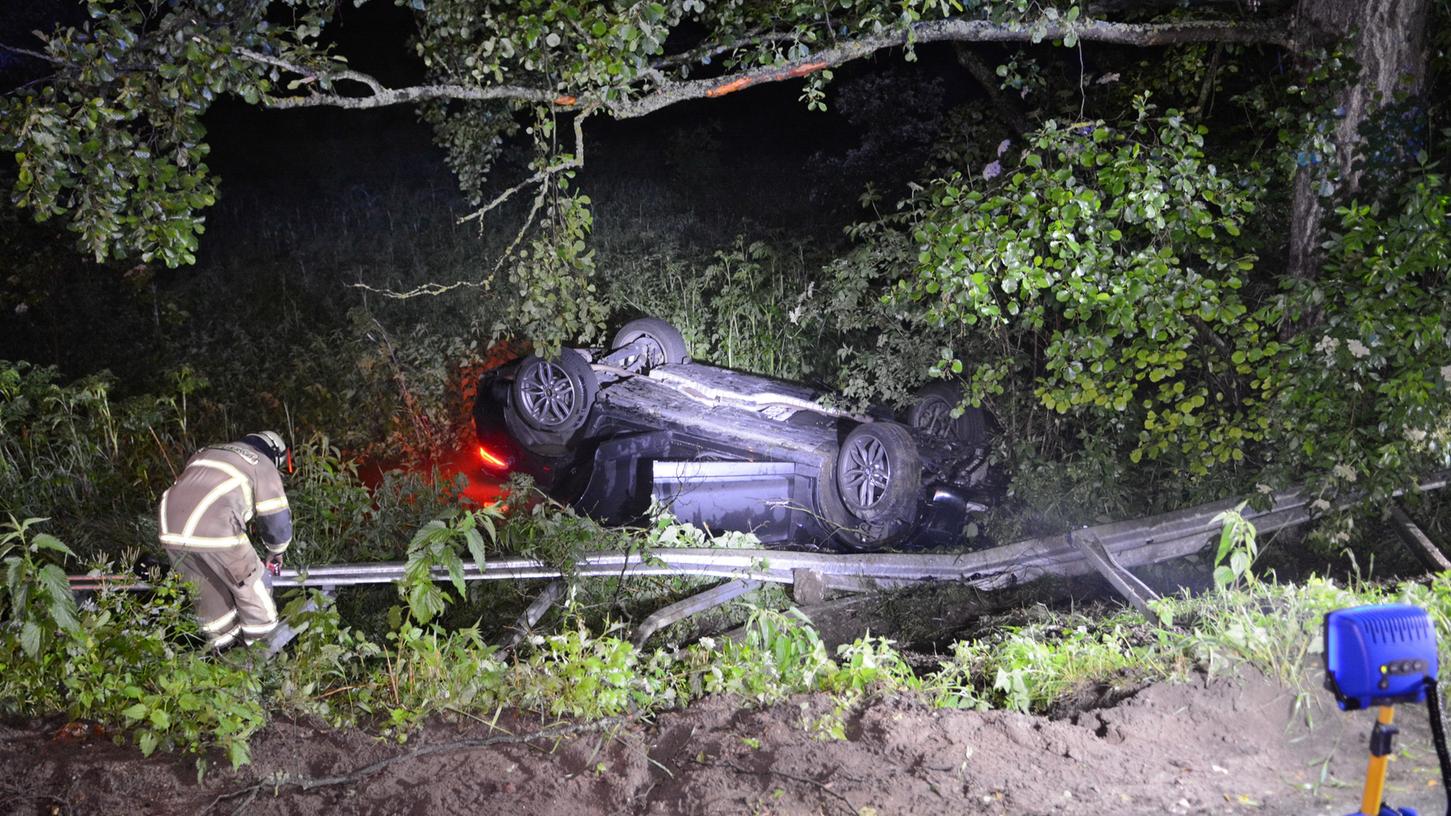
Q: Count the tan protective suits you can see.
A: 1